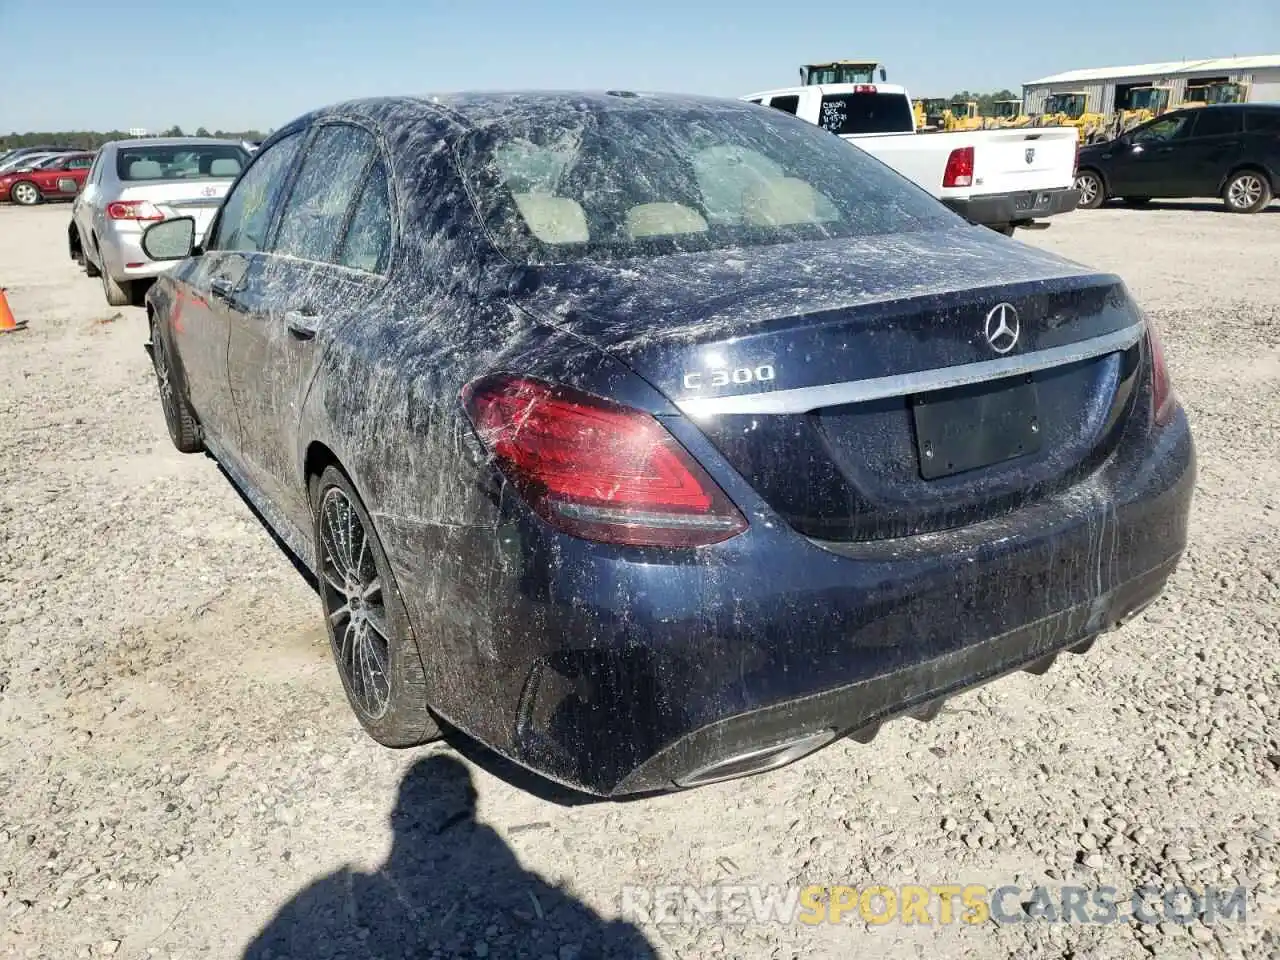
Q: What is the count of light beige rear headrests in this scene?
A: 3